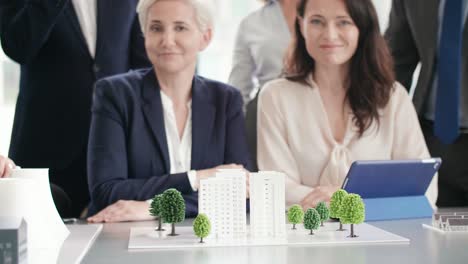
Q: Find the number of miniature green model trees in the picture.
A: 8